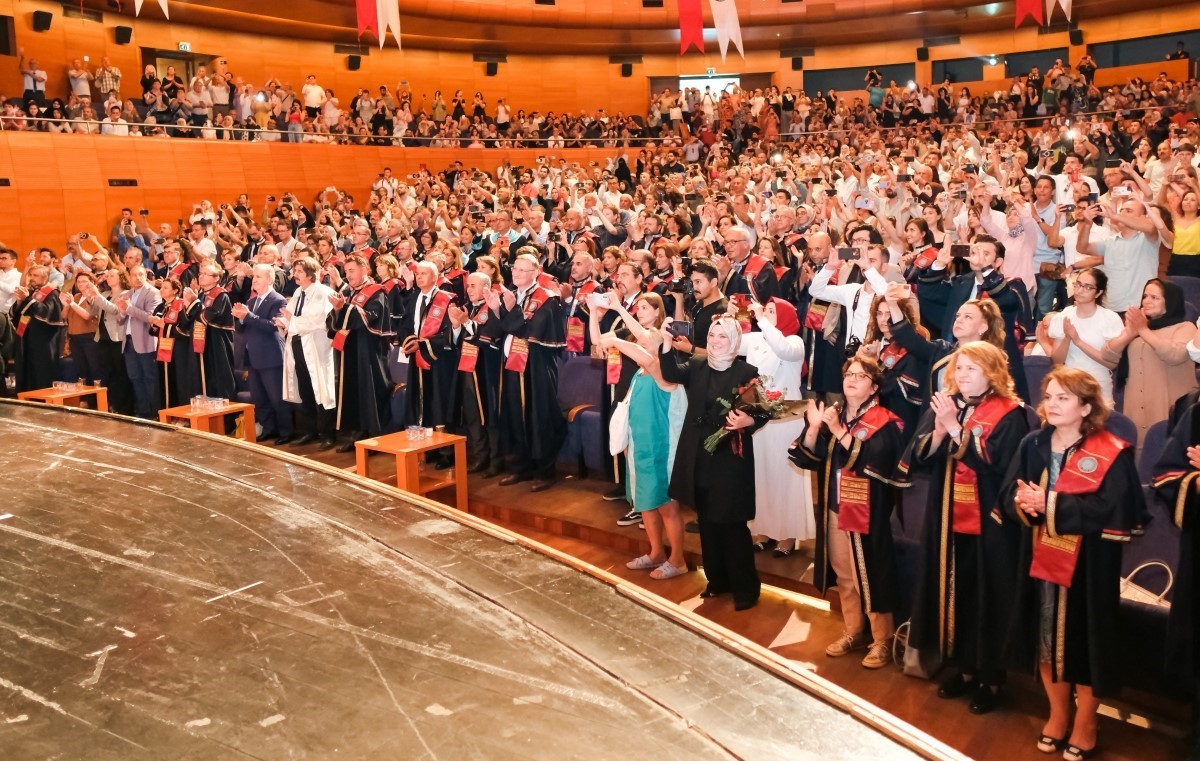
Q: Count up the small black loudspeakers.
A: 8